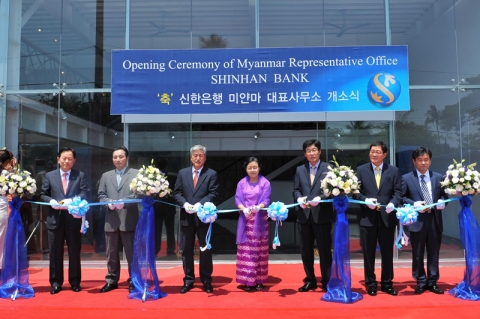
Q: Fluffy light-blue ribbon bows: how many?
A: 4